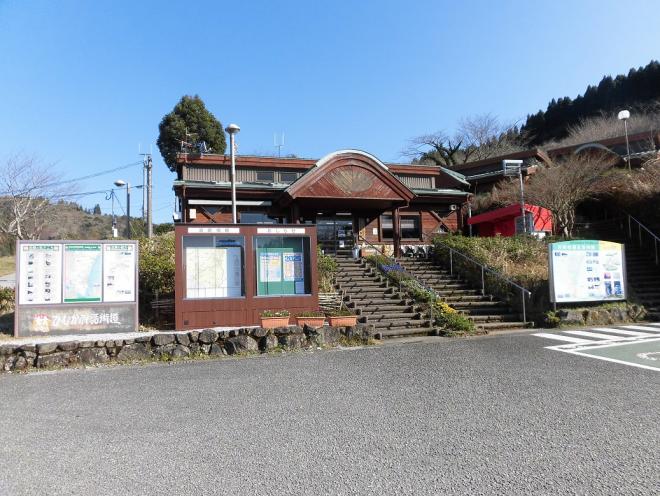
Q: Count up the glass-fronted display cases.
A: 2